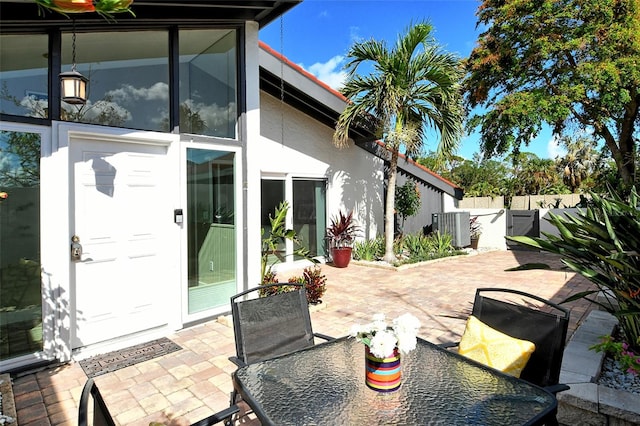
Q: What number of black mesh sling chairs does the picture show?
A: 3